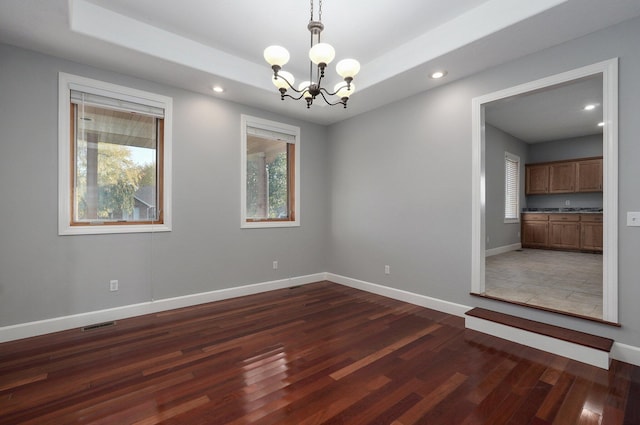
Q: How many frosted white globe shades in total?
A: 6